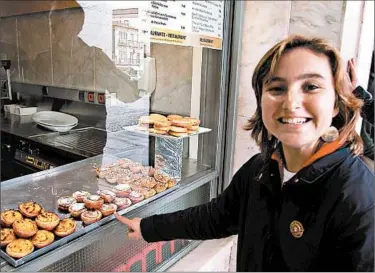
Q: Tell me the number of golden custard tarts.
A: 8